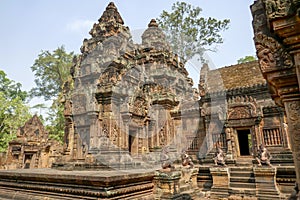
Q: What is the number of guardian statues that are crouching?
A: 4